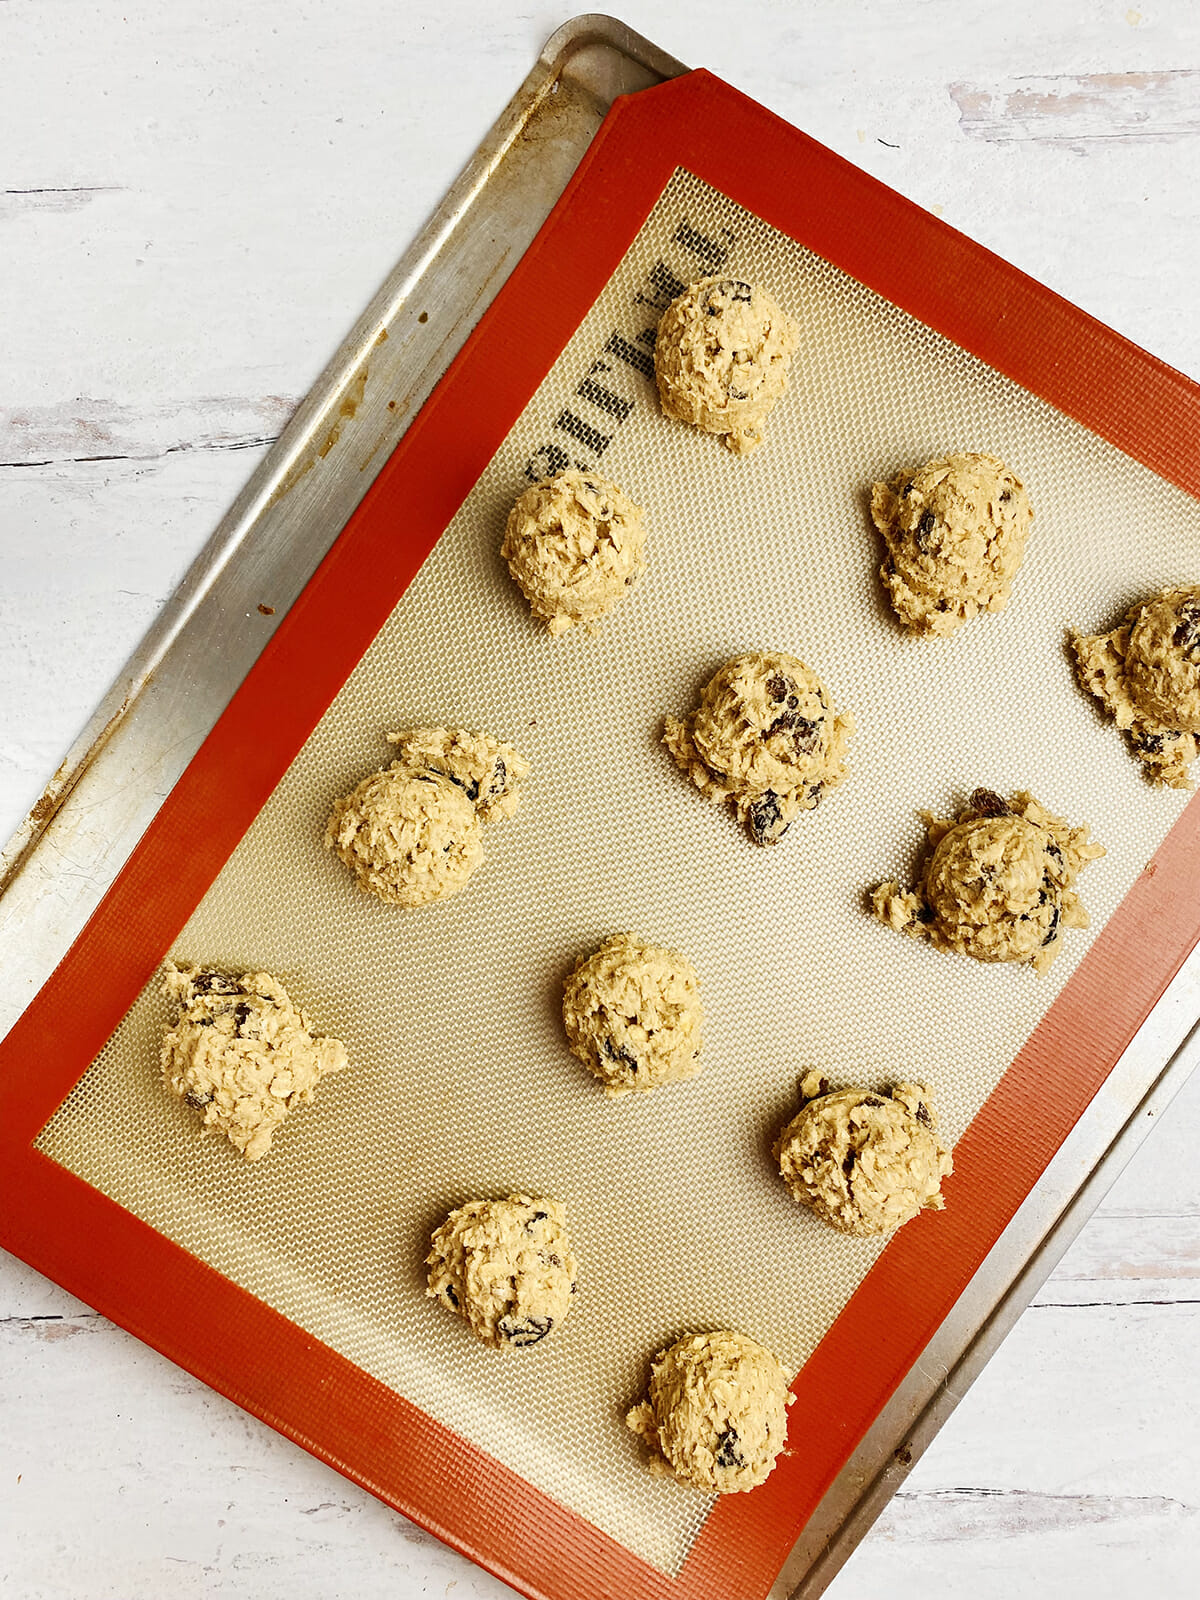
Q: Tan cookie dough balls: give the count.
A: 12